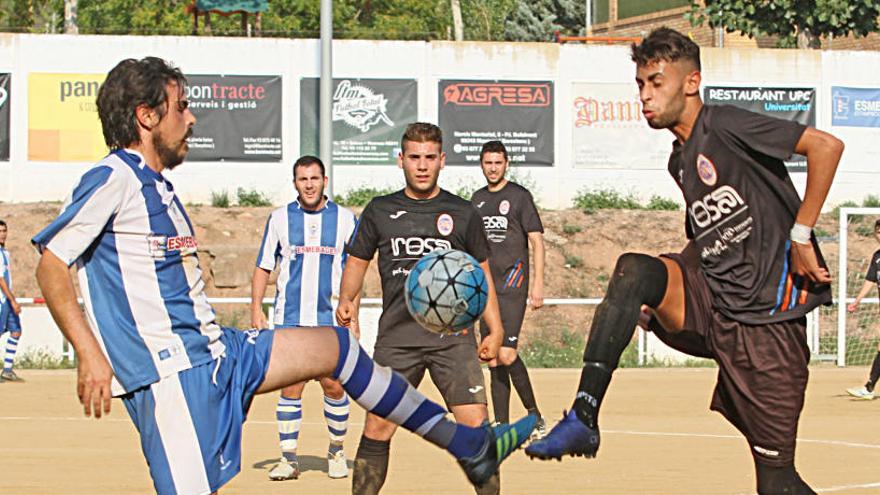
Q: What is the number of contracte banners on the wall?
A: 1